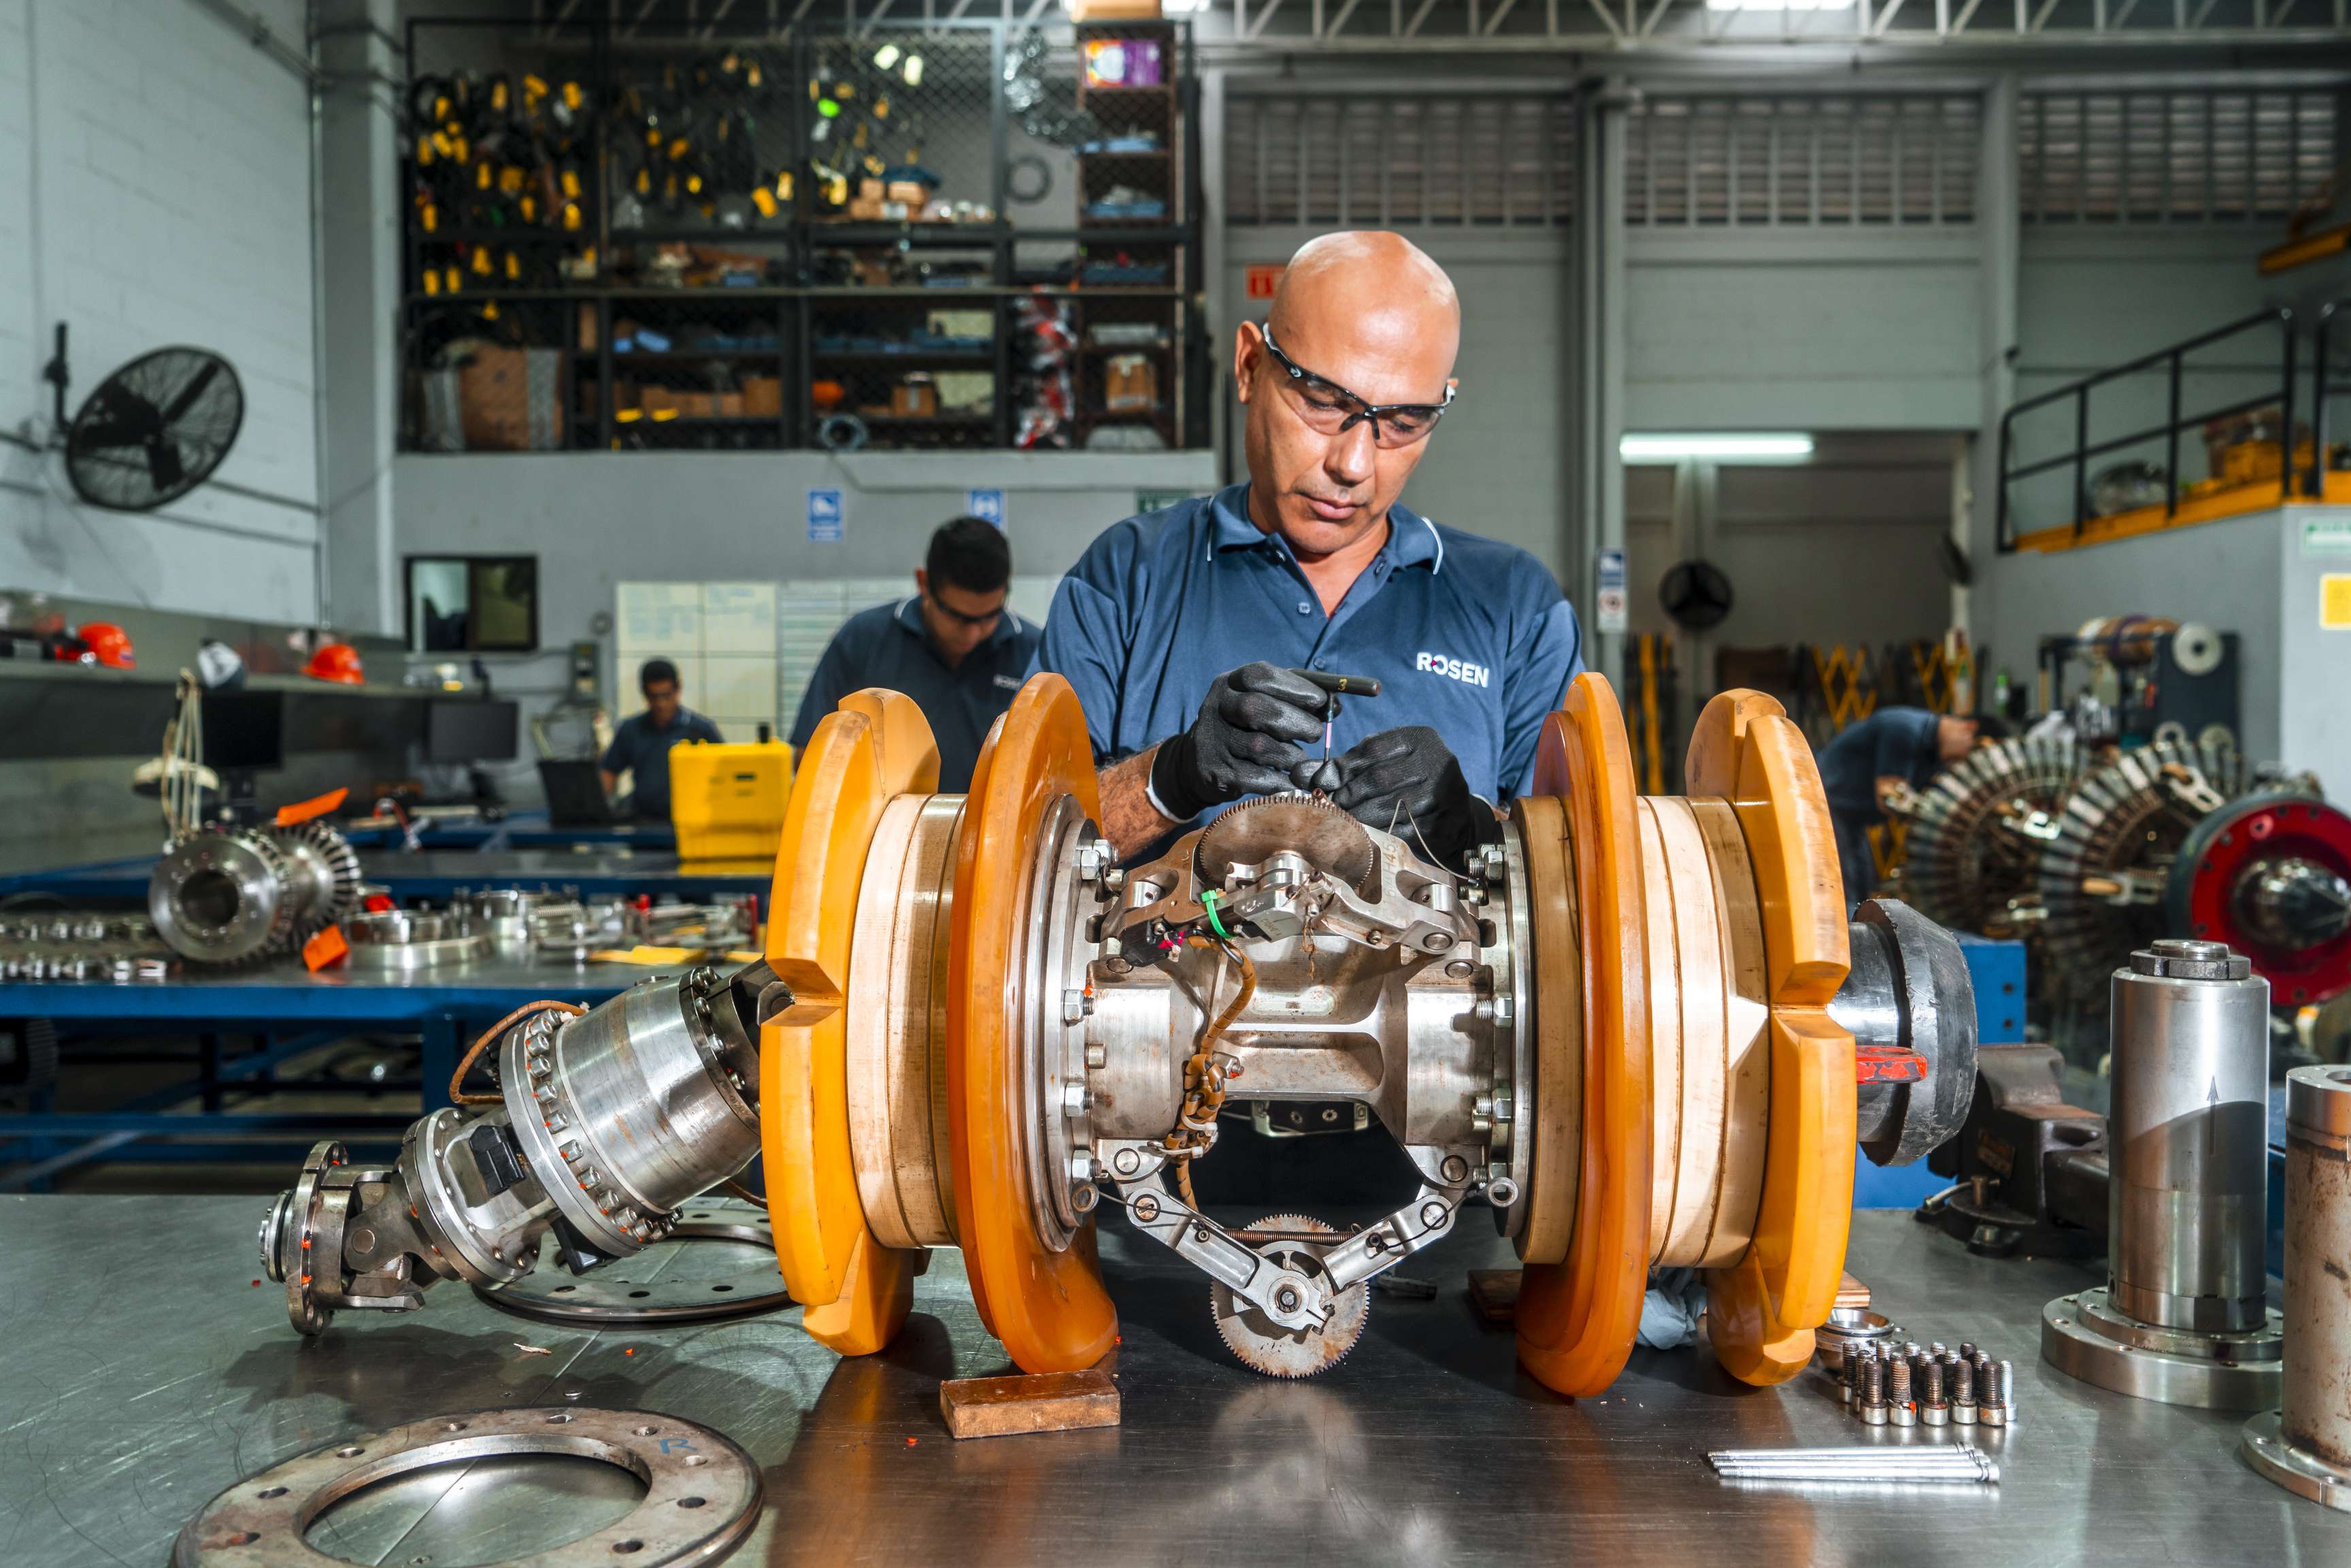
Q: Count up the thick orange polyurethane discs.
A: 4